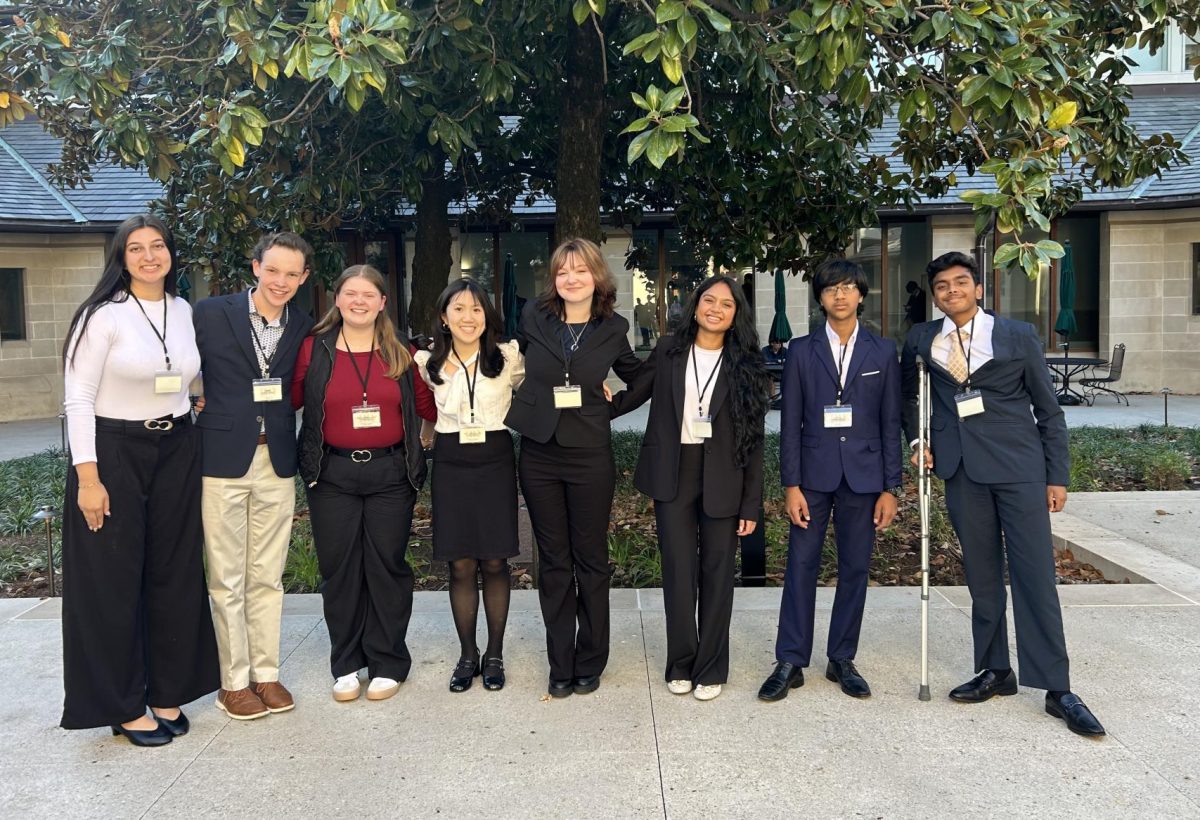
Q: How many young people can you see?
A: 8